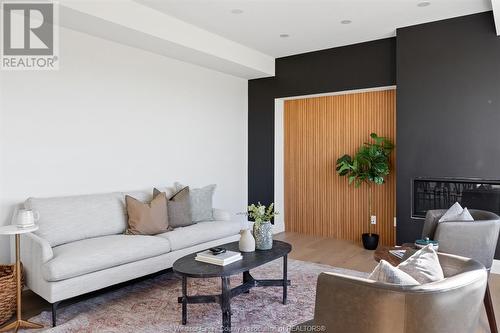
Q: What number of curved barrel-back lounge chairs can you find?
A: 2